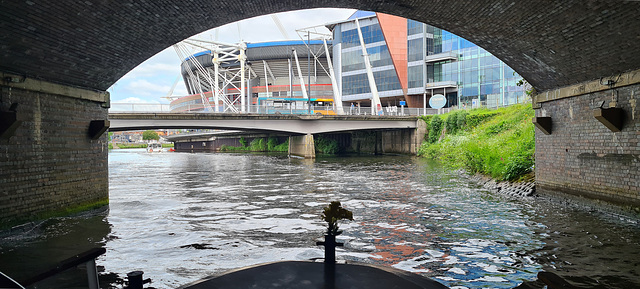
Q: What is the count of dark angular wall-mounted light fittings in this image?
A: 4